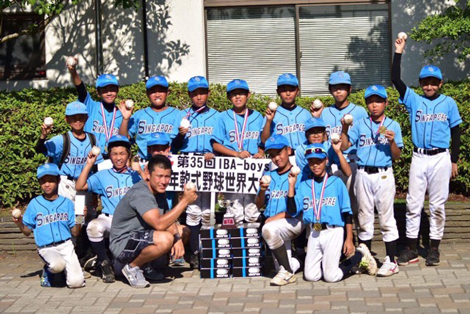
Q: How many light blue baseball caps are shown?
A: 15